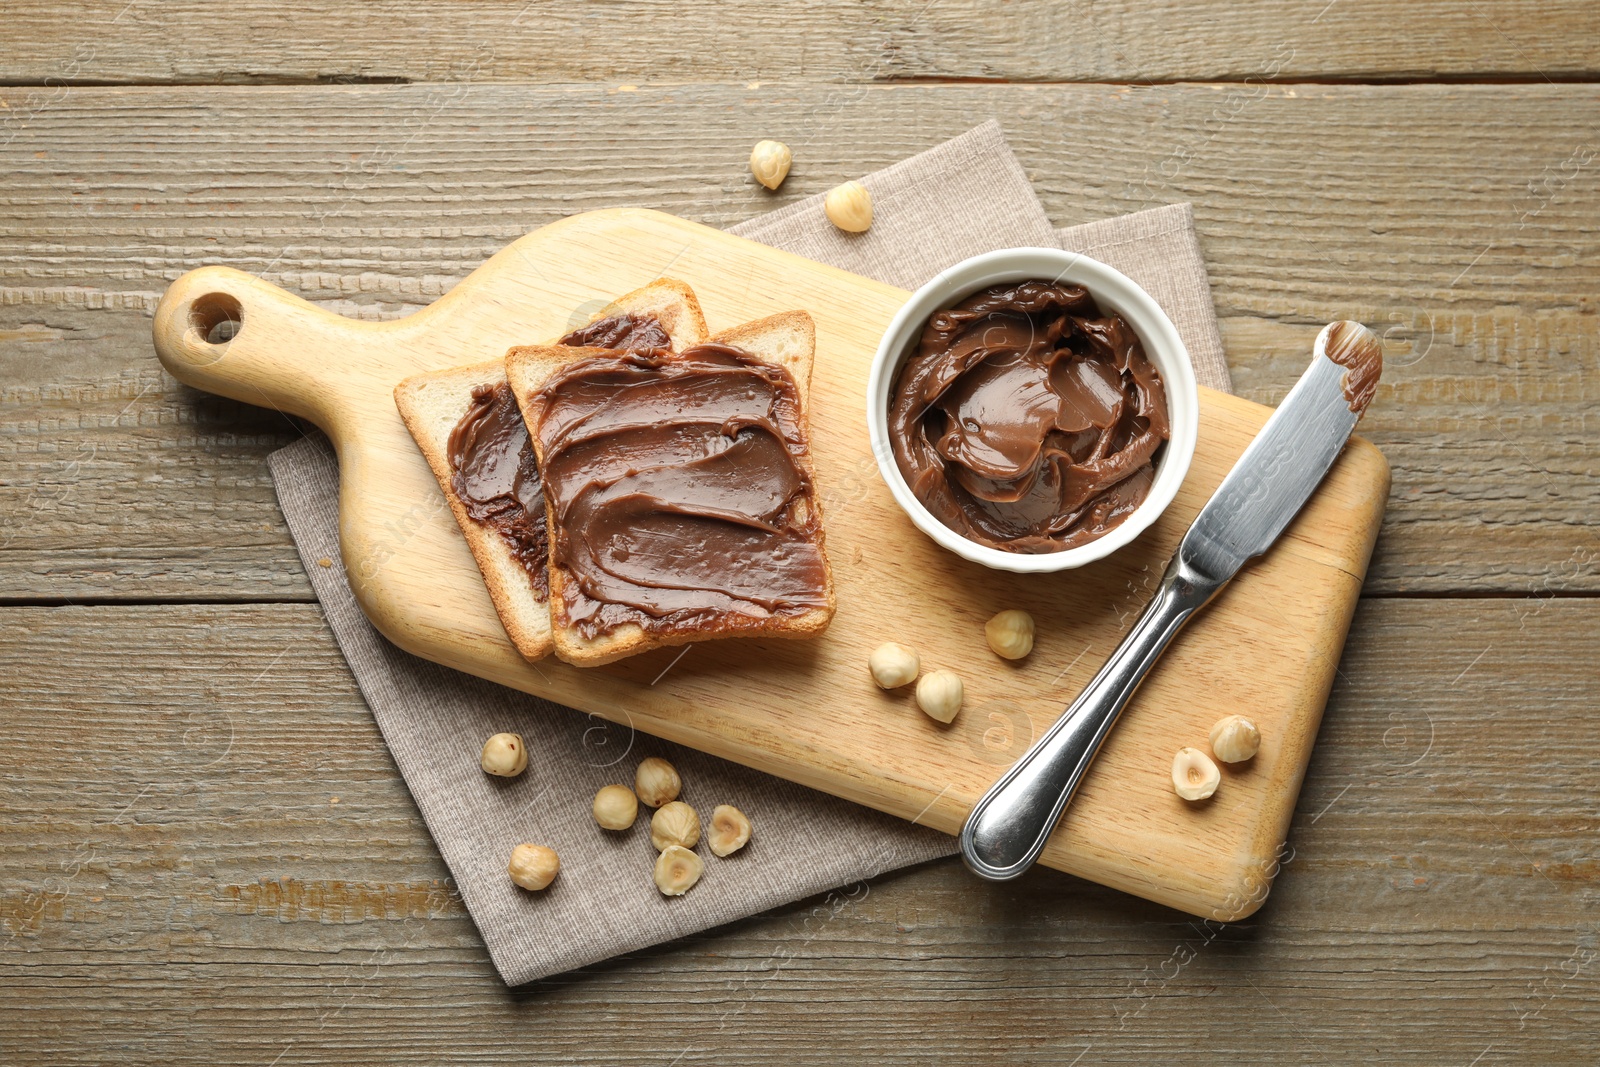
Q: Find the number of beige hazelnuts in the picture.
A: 14